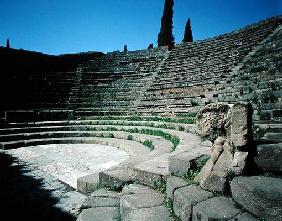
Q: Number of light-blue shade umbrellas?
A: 0